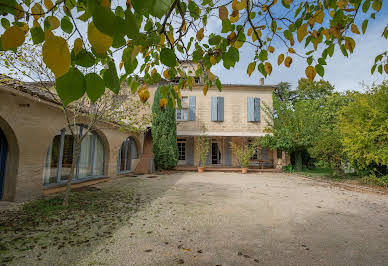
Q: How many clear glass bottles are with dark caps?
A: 0